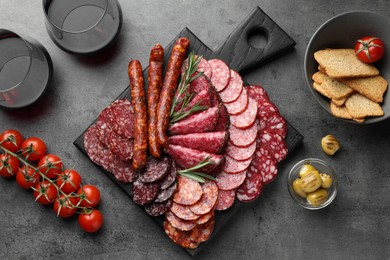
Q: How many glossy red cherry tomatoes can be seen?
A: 11